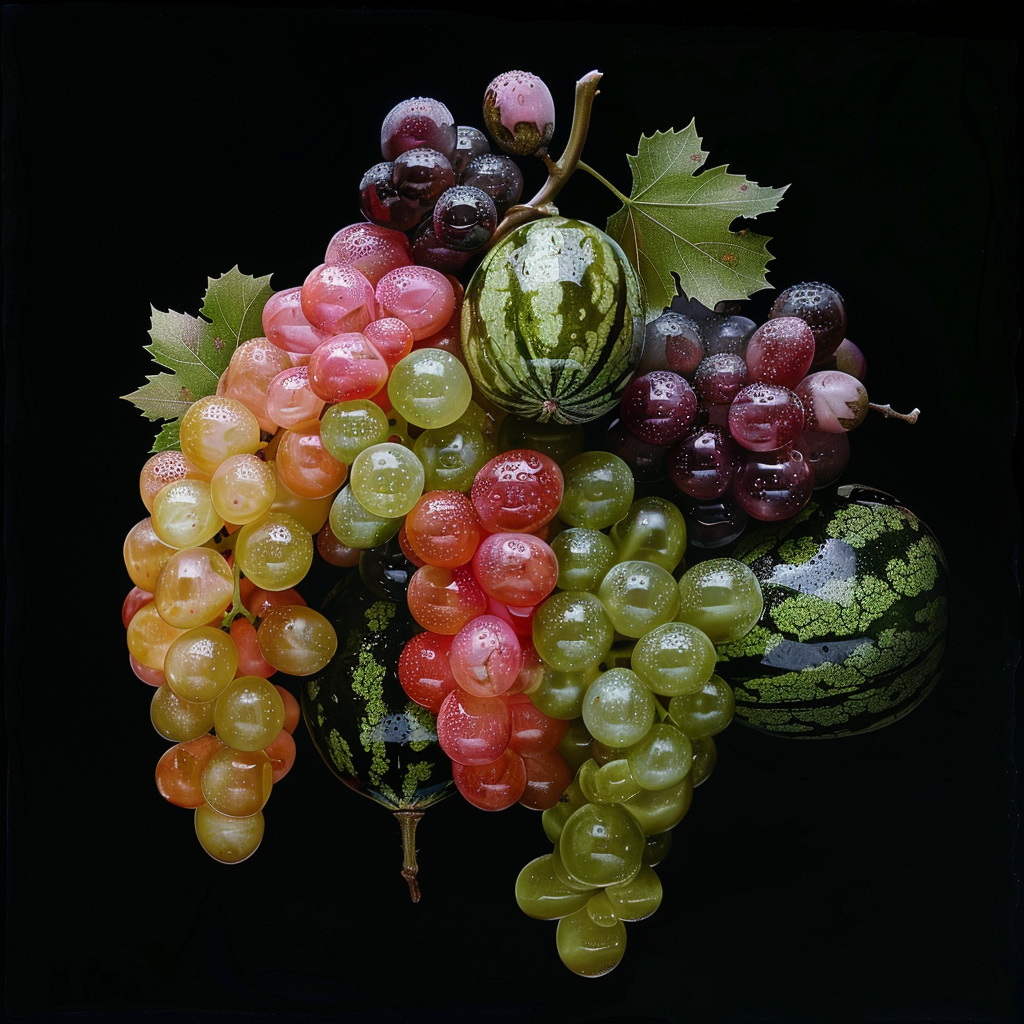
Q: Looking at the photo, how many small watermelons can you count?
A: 3